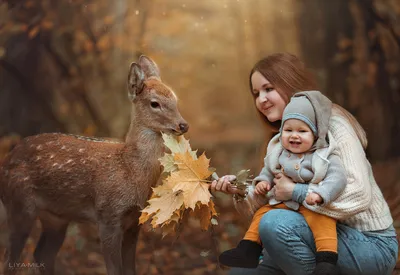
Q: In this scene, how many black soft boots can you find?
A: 2